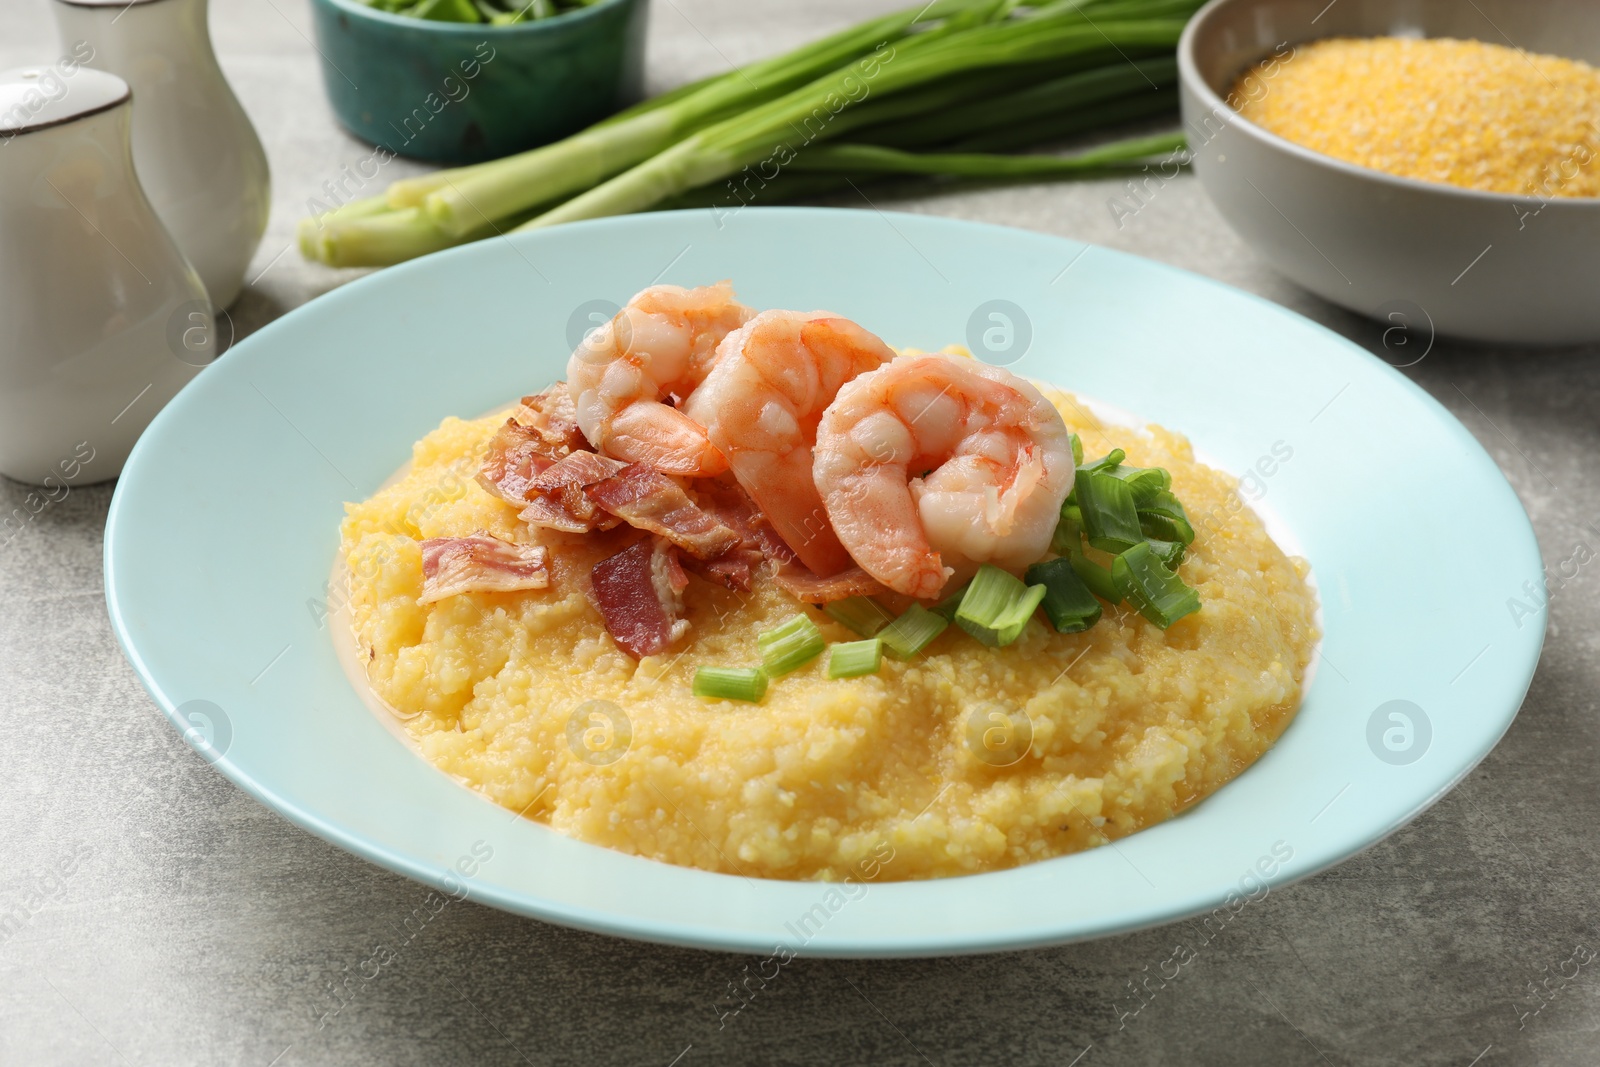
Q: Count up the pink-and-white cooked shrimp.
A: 3